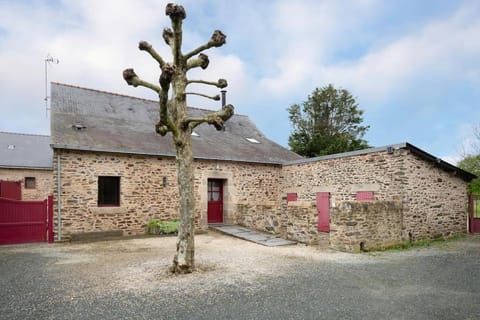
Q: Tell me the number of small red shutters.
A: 2